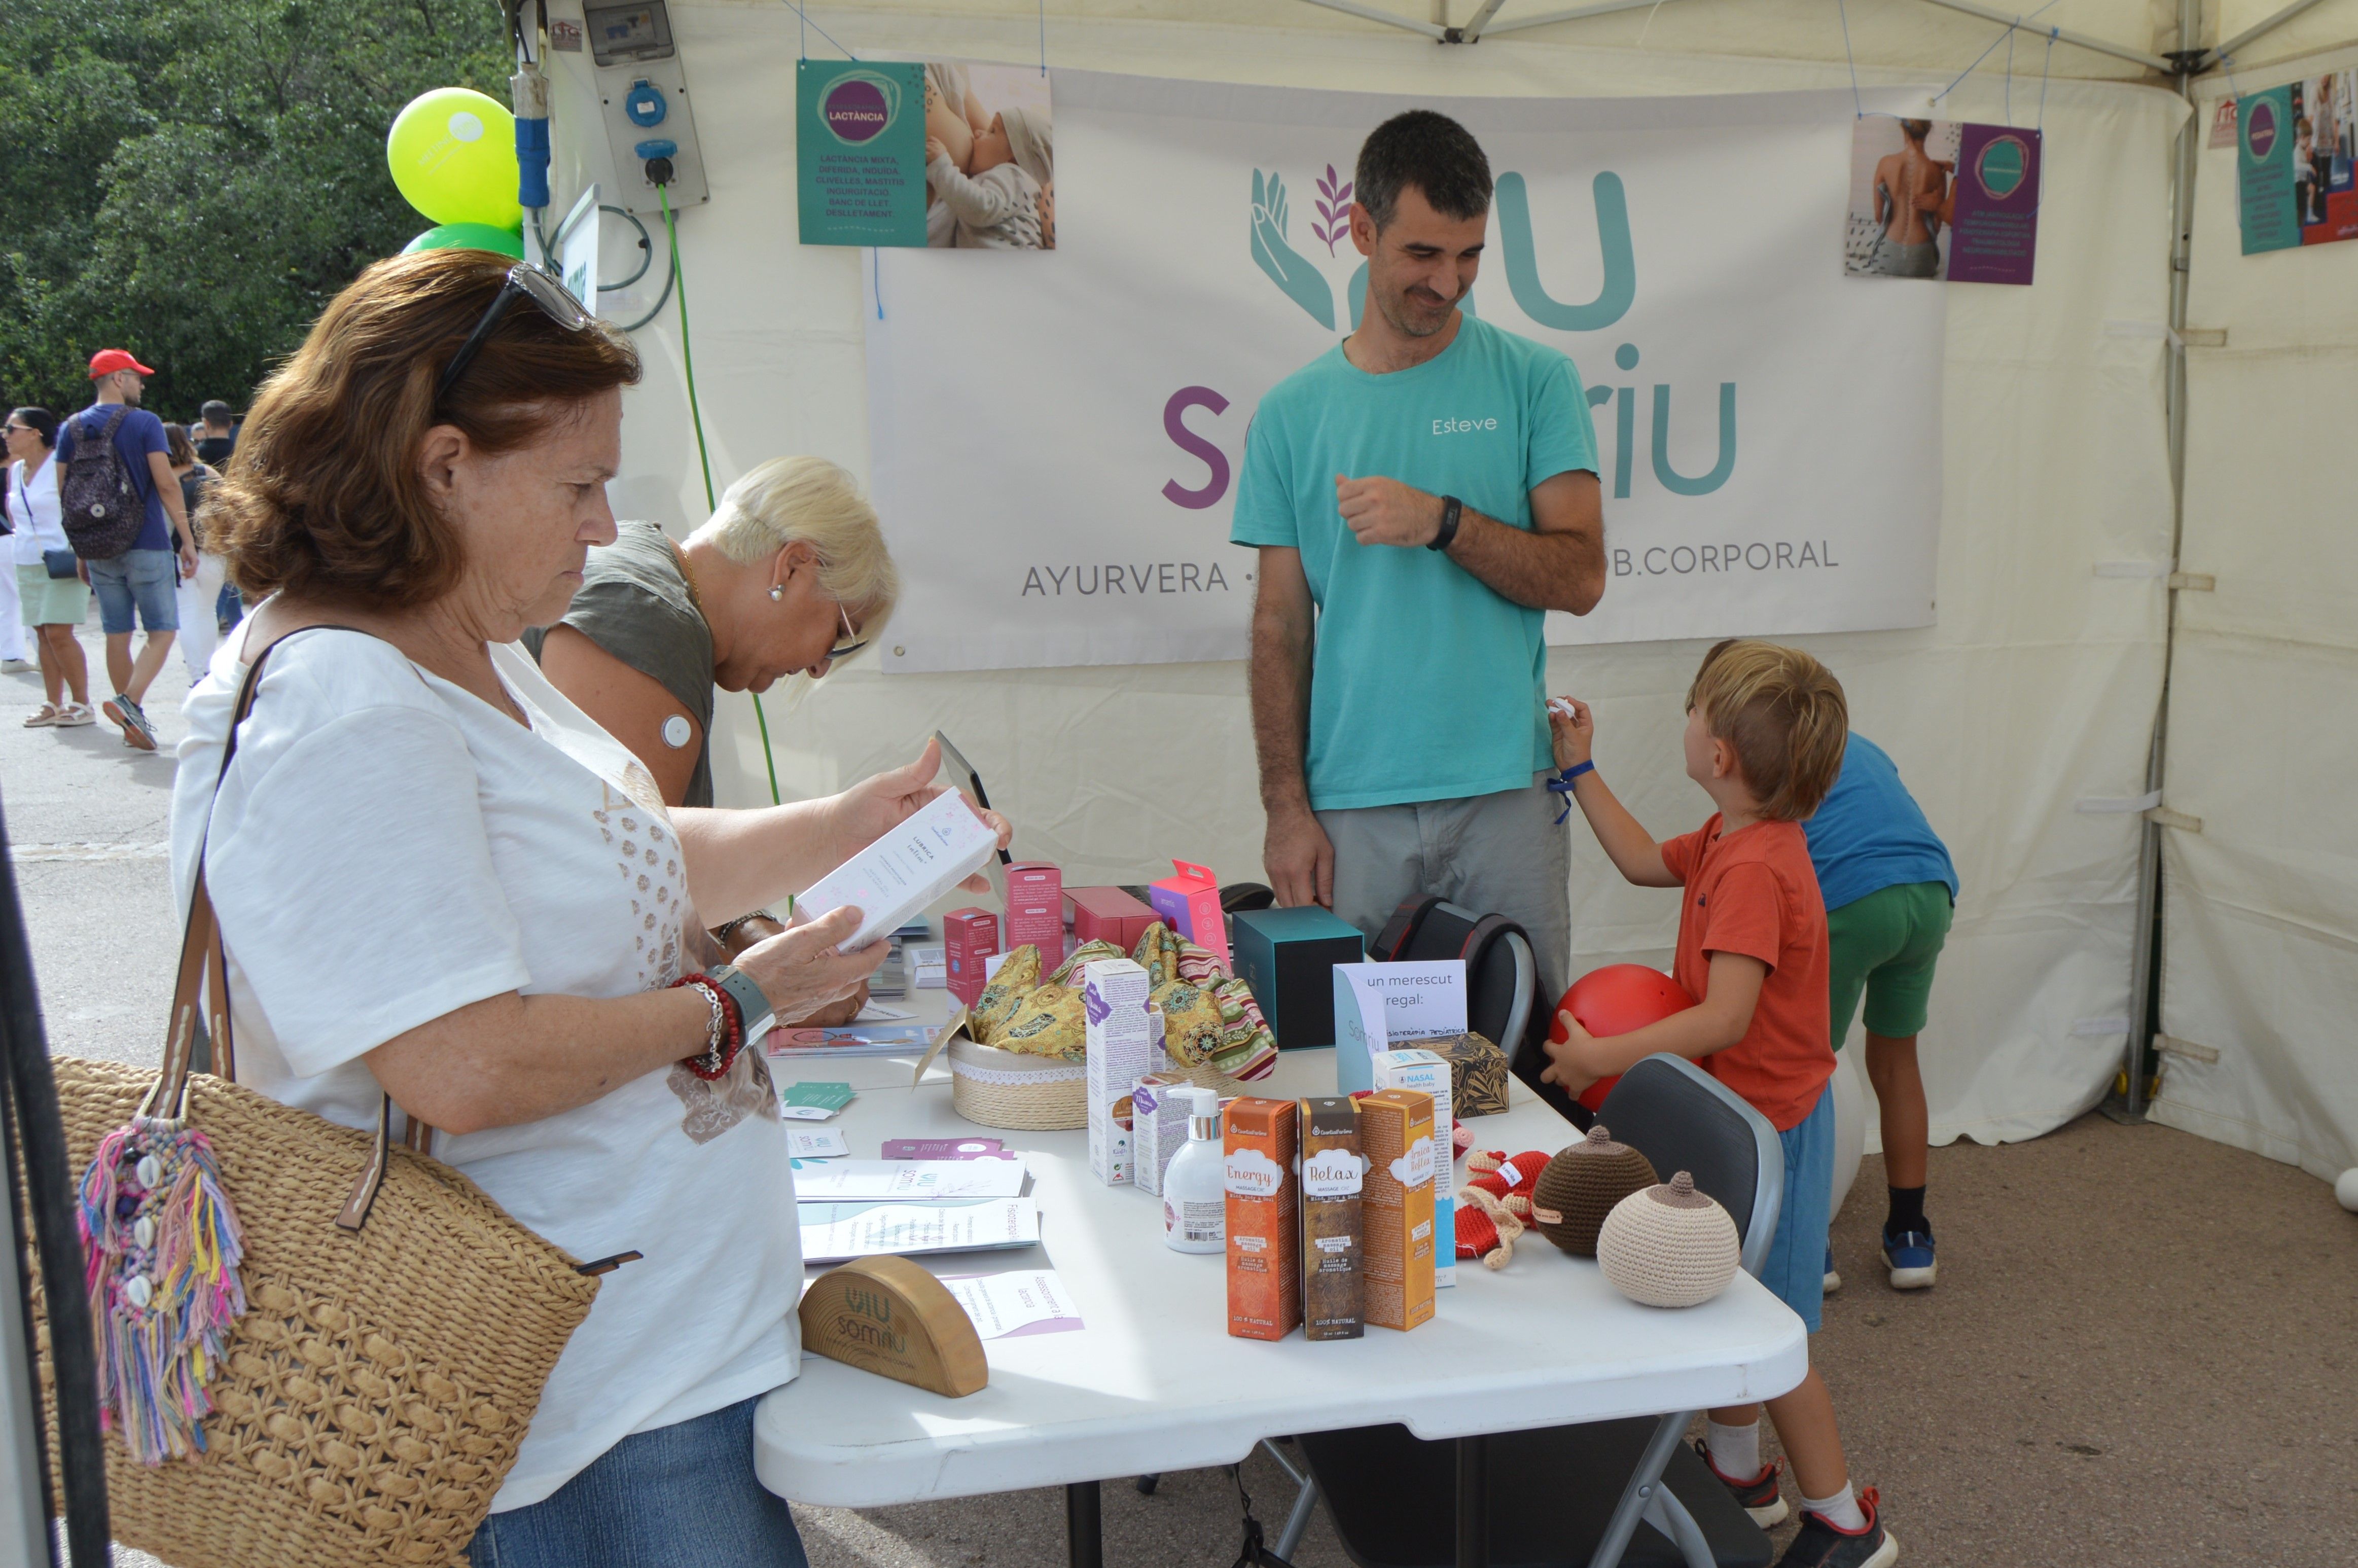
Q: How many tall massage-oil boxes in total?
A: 3